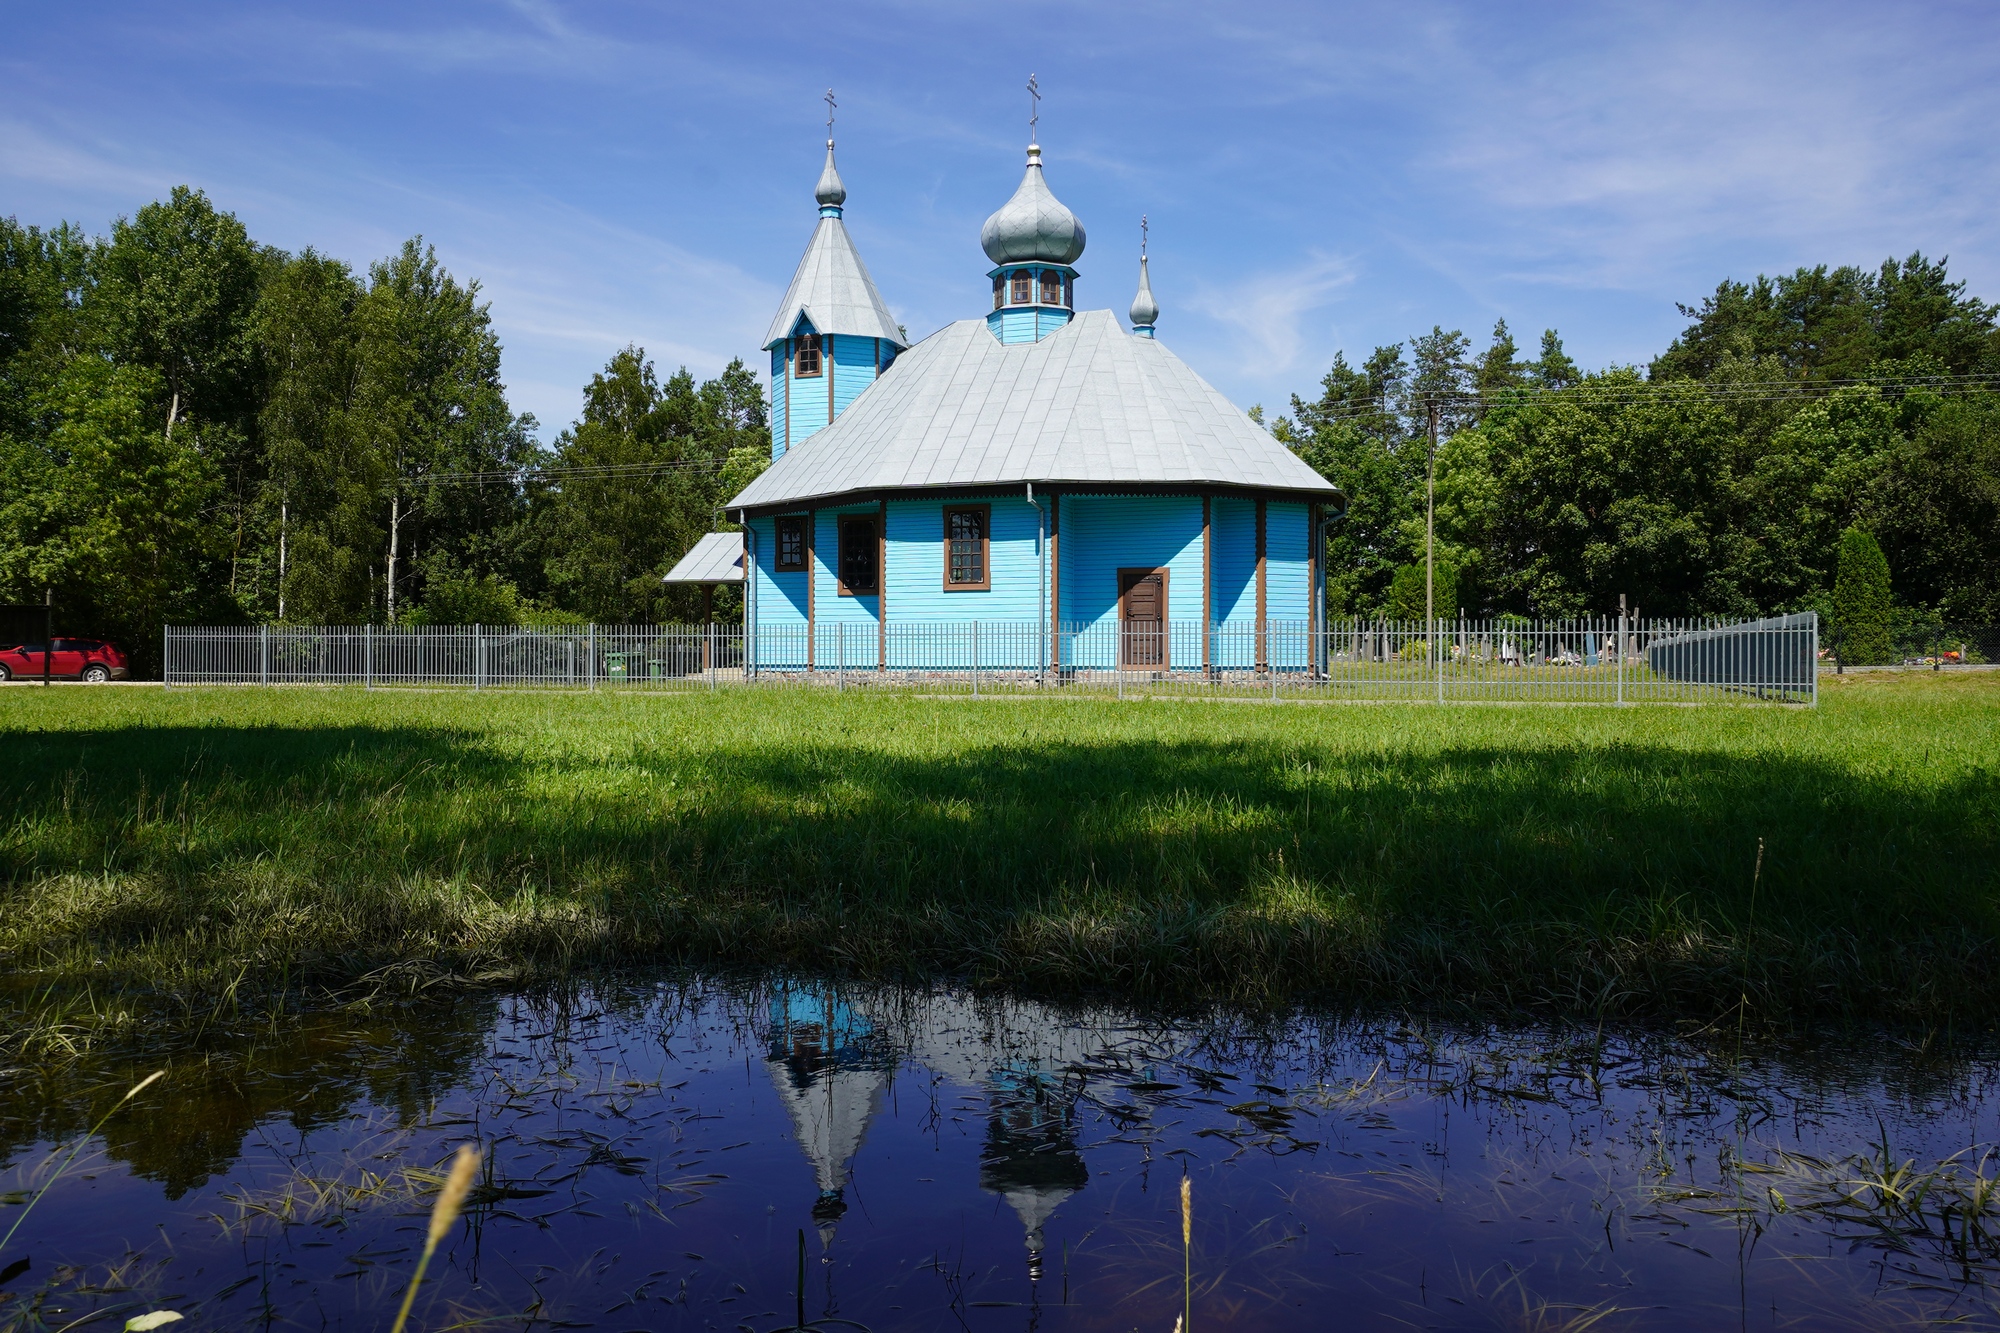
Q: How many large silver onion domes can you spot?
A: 1